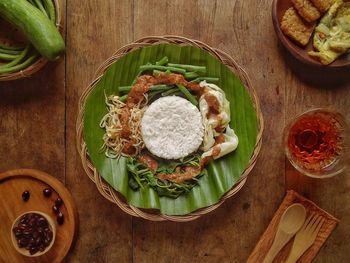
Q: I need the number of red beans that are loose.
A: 5